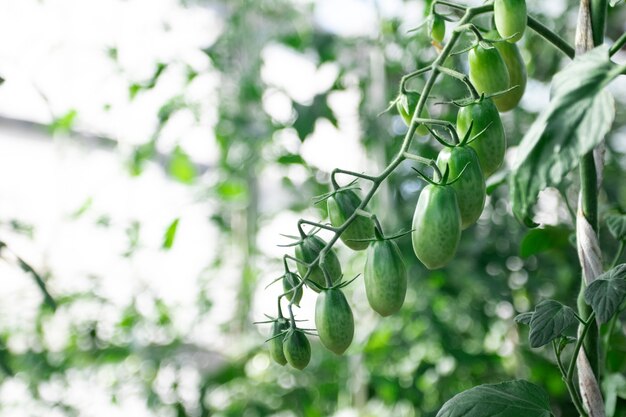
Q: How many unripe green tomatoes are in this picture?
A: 15